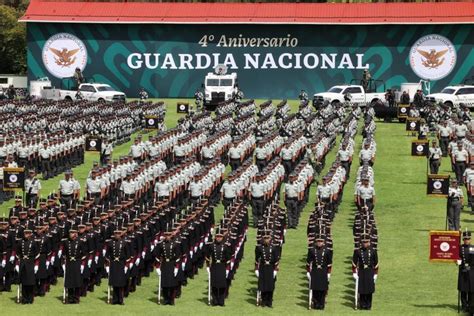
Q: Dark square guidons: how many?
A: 8